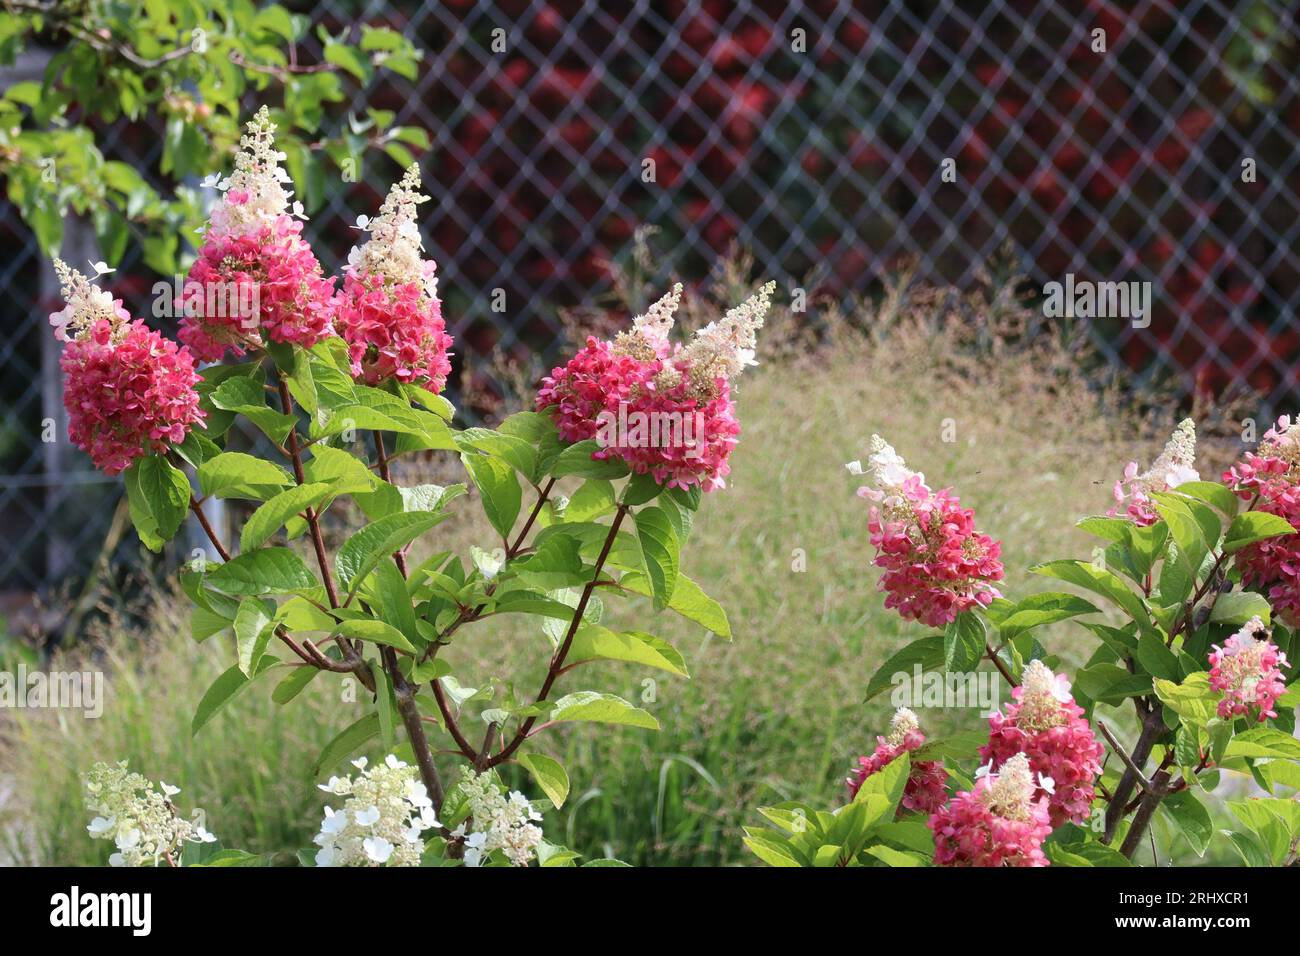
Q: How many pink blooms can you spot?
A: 12